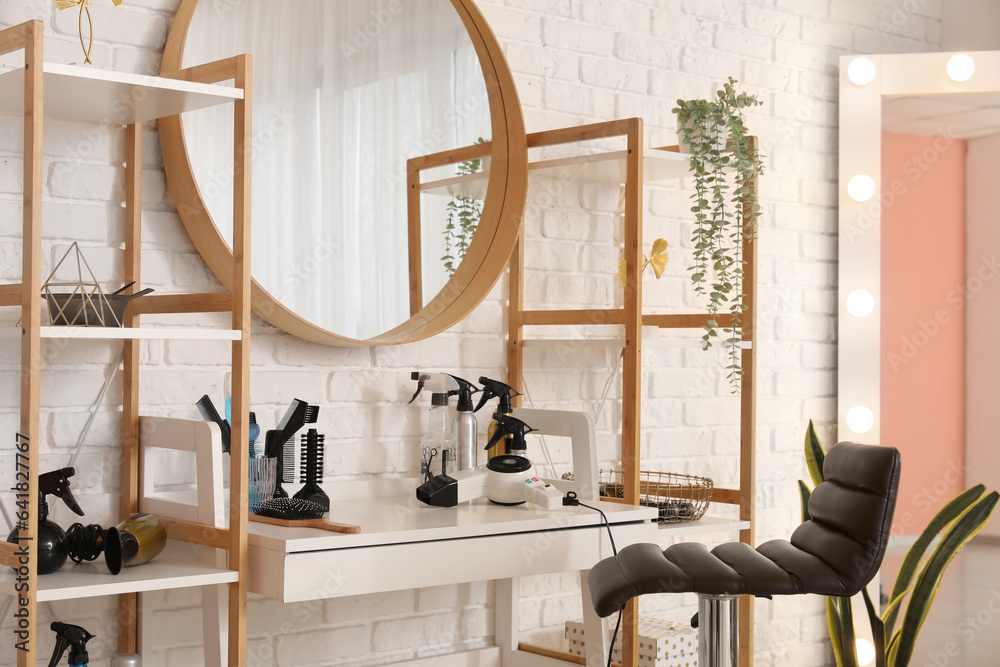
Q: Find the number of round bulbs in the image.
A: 6